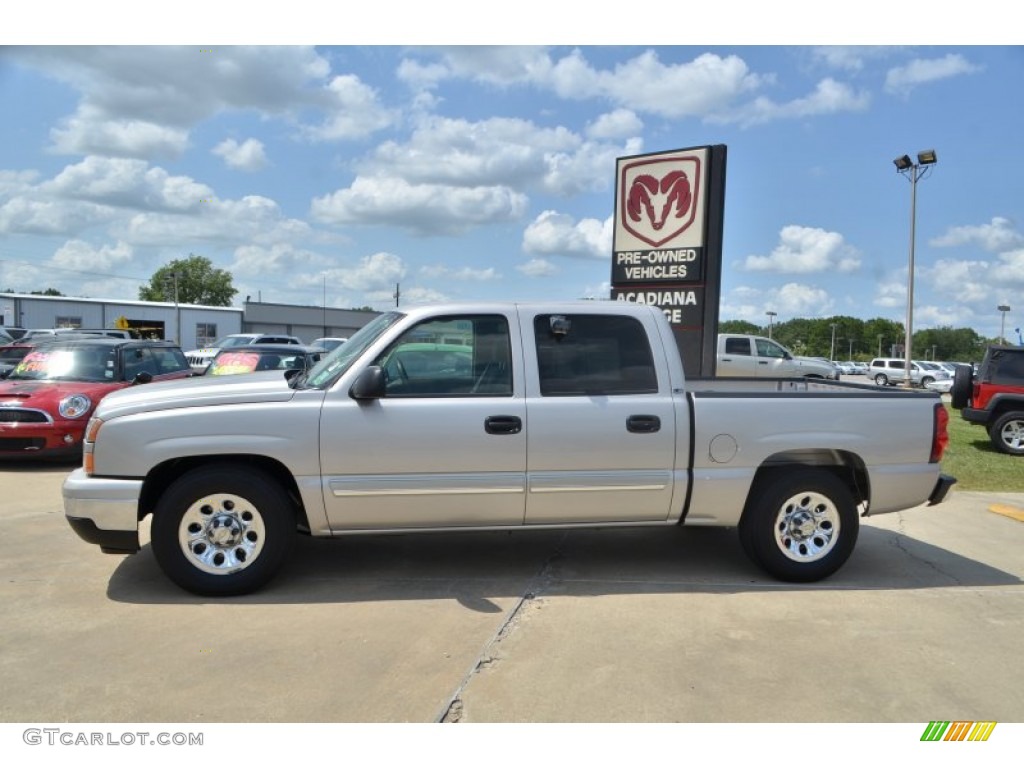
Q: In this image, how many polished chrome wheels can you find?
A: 2